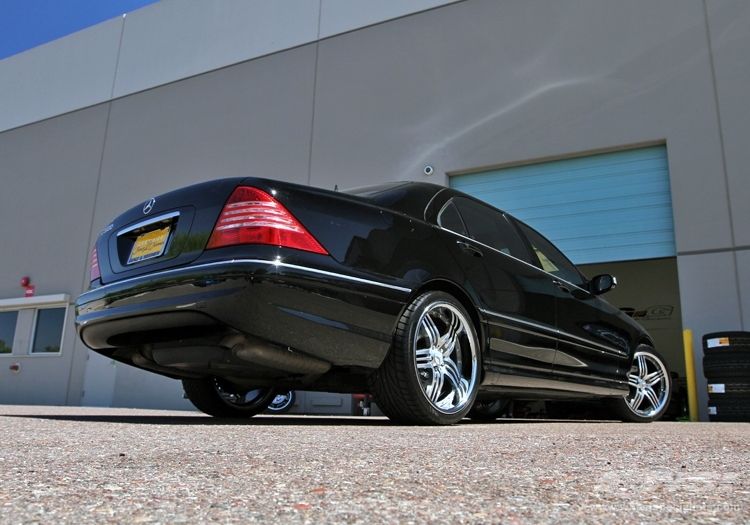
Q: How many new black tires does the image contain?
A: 4